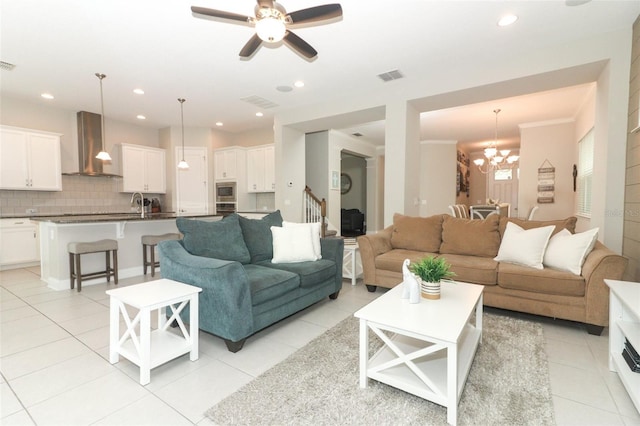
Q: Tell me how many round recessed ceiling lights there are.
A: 7